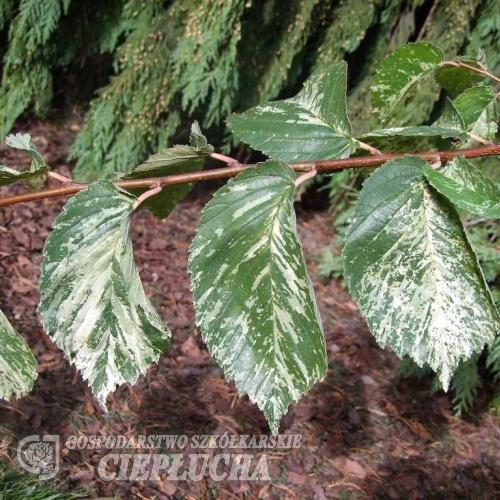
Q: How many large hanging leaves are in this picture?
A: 3